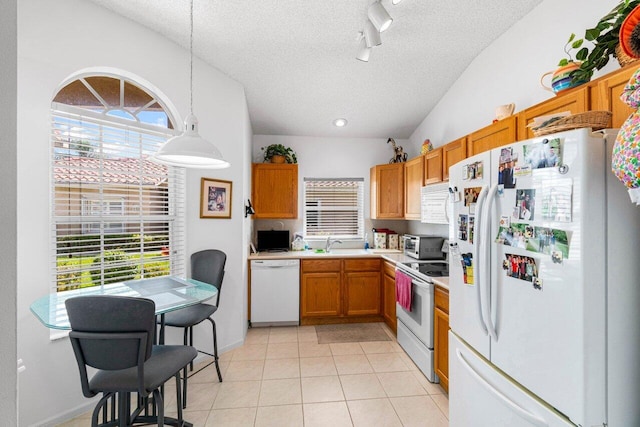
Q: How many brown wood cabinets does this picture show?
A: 12